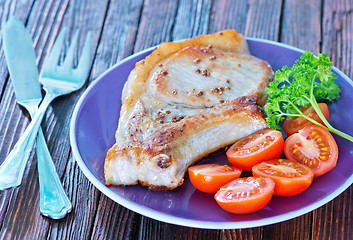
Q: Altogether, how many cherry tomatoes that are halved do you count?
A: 6